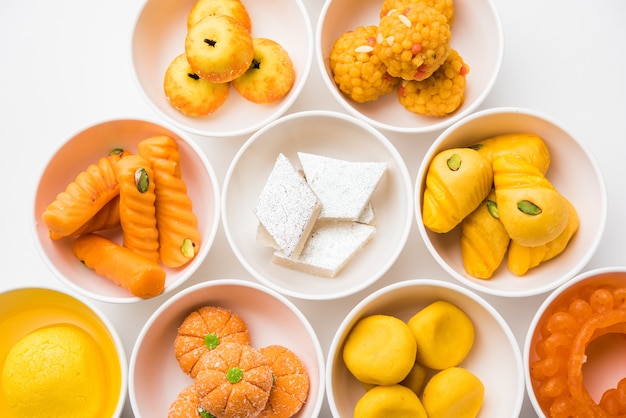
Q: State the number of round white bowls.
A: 9